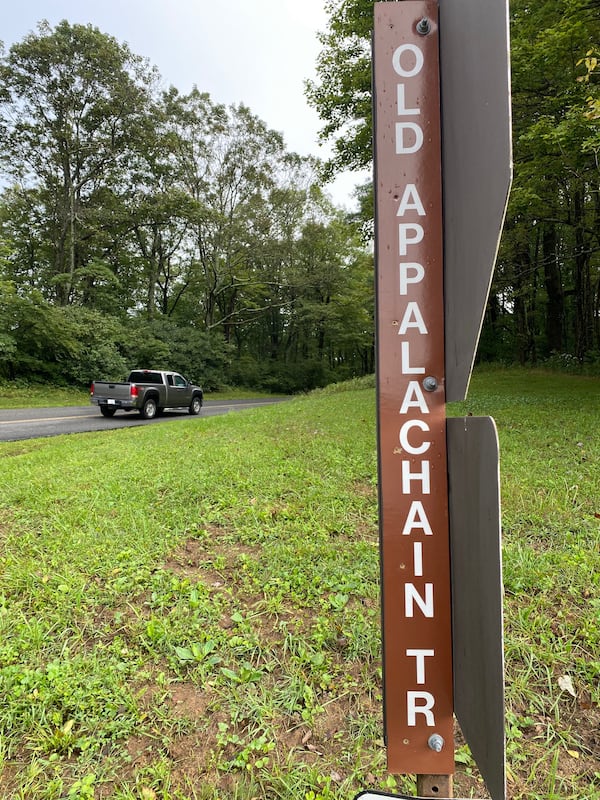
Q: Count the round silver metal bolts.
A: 3